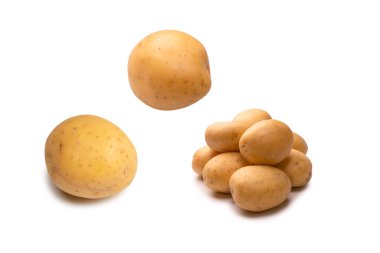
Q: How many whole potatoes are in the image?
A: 10